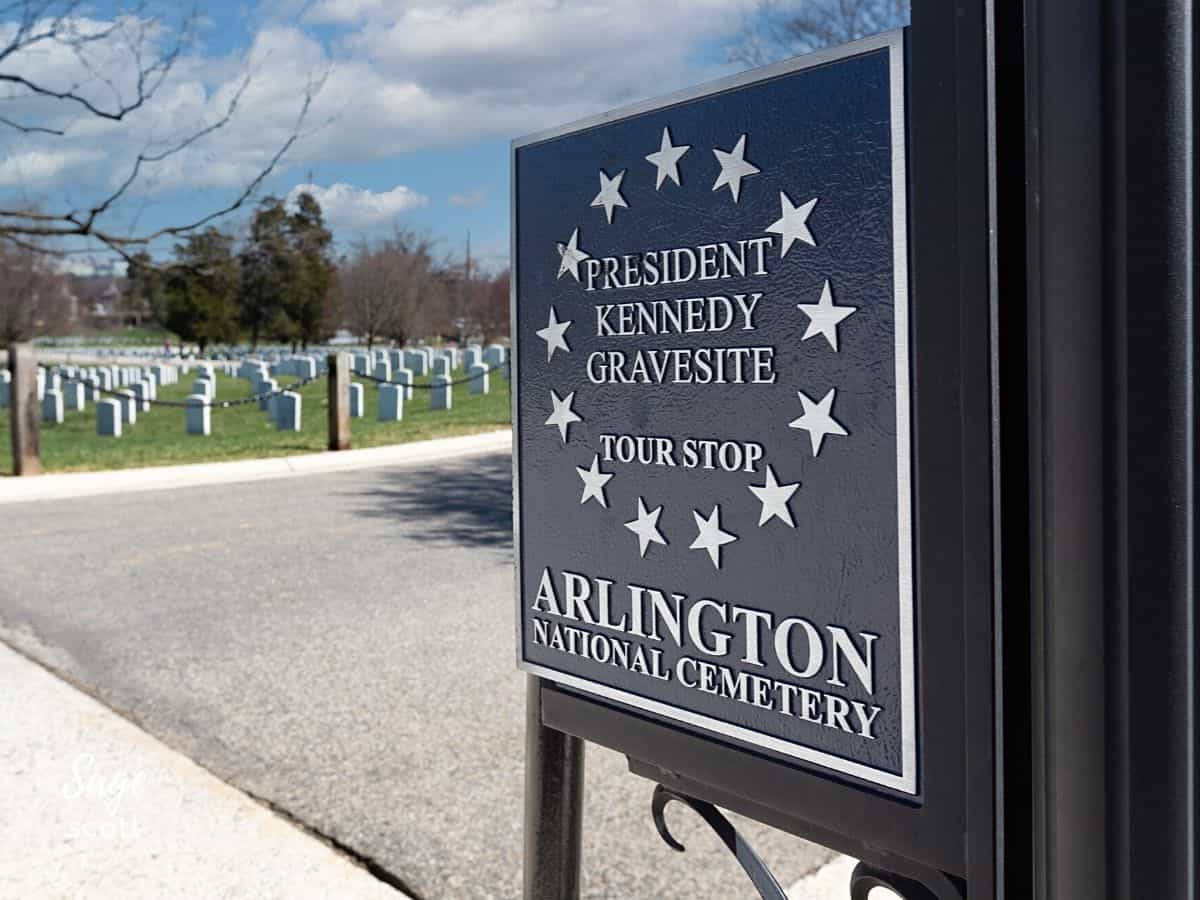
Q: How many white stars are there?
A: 13